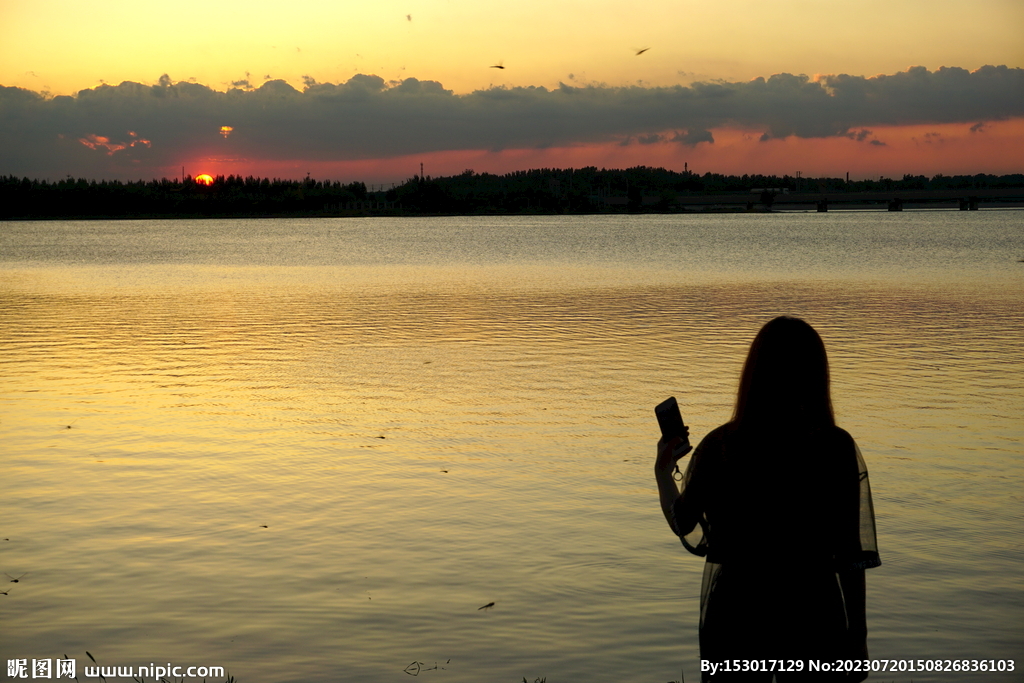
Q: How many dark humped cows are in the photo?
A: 0